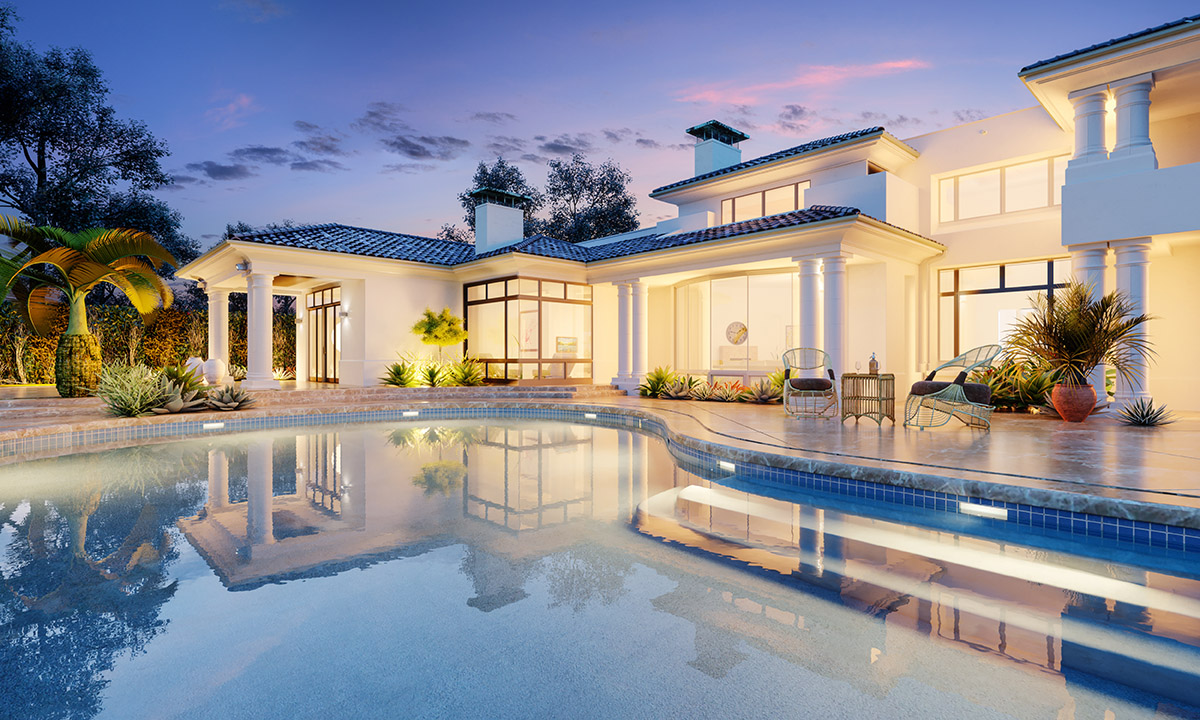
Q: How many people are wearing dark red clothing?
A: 0